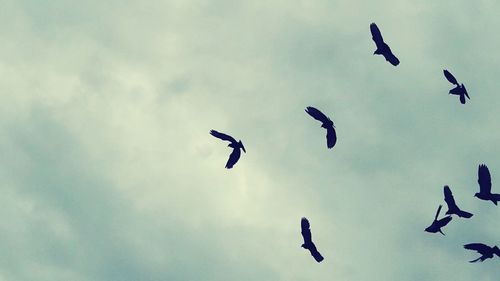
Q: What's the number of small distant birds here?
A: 9